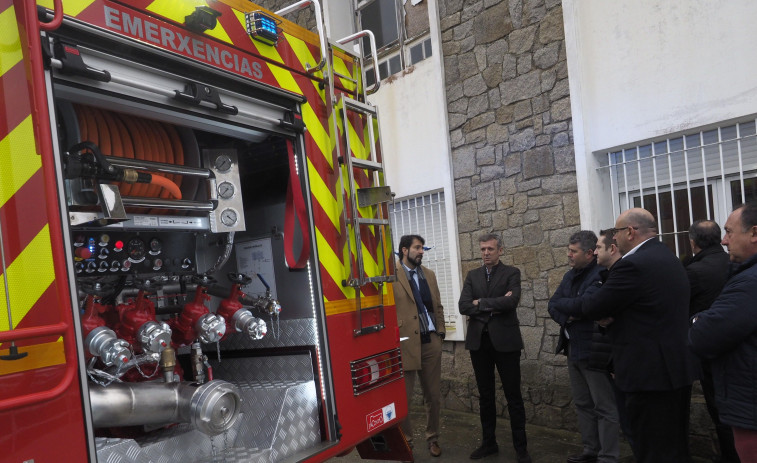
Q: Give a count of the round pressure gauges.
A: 3